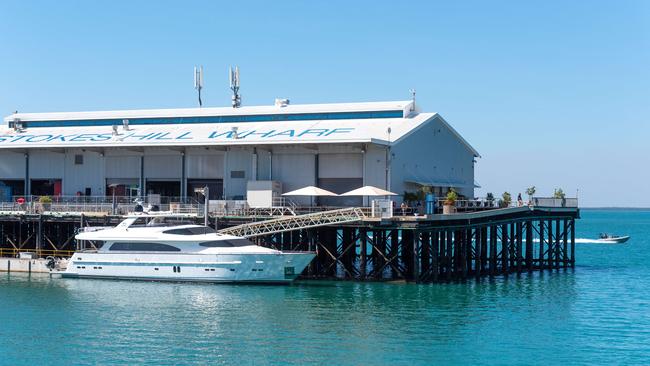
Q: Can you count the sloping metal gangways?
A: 1